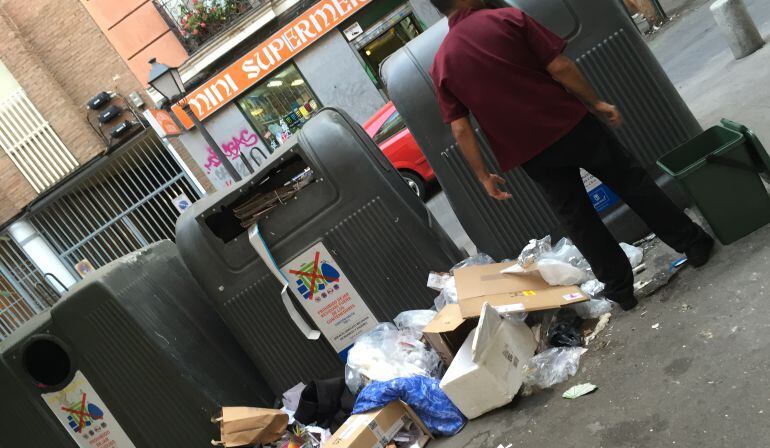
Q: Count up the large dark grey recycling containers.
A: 3